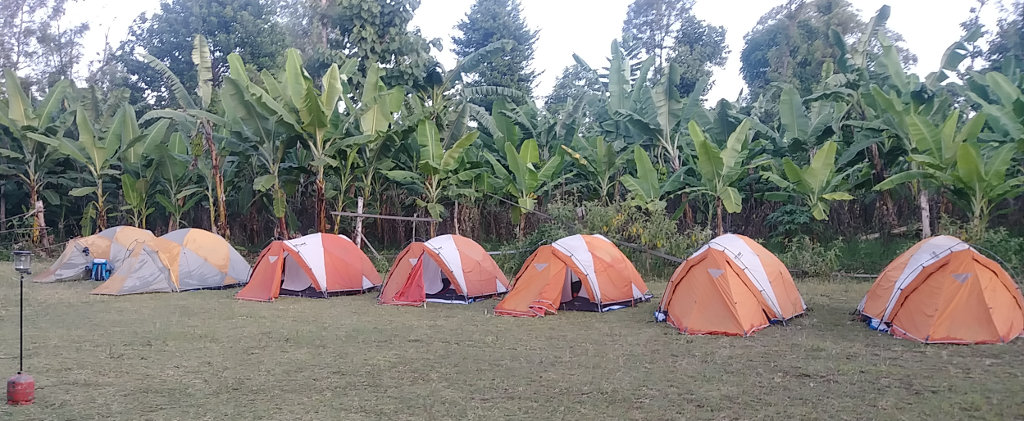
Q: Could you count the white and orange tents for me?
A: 5